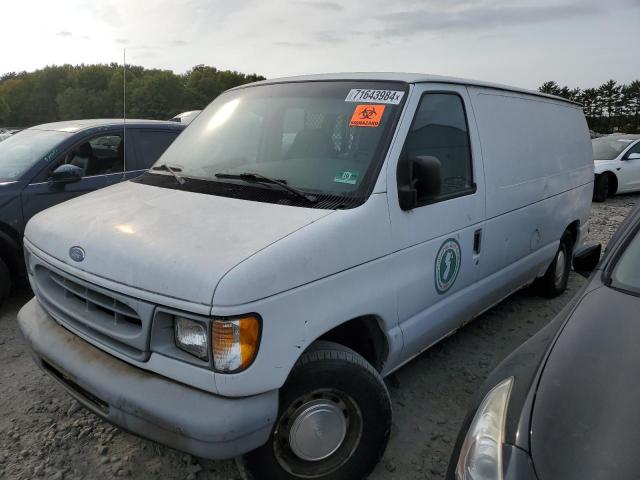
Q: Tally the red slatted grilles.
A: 0